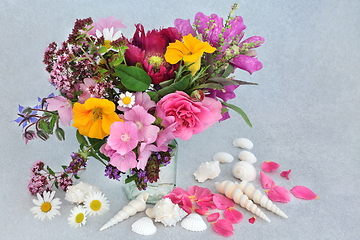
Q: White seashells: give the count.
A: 12